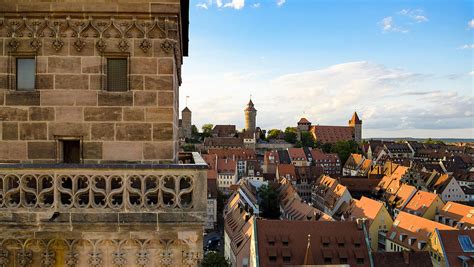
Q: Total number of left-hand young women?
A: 0